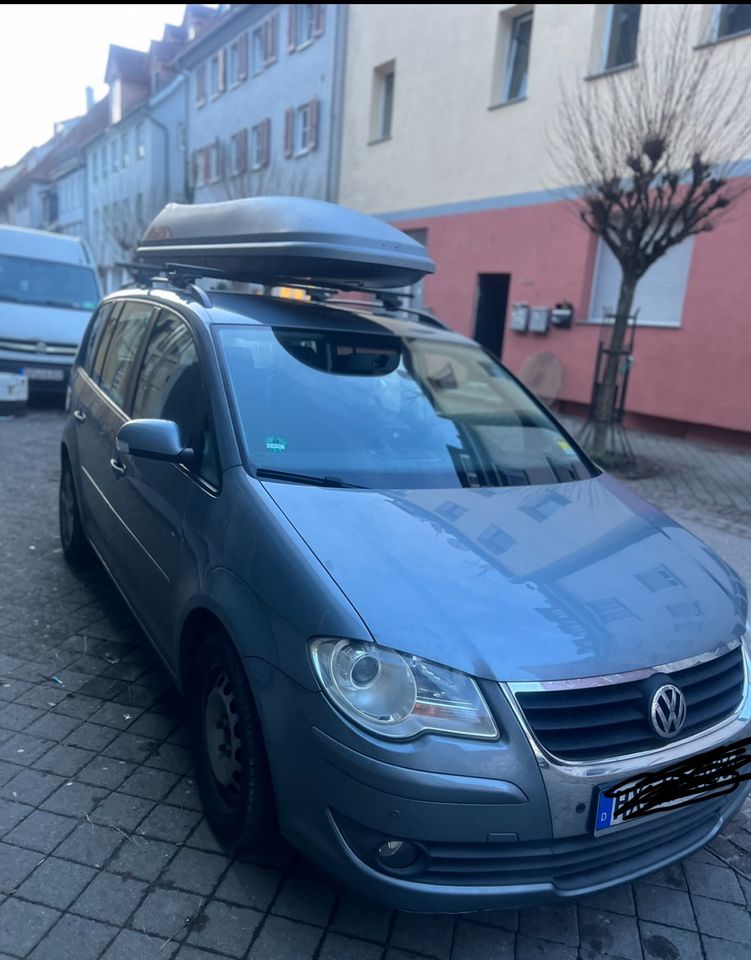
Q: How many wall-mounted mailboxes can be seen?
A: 3